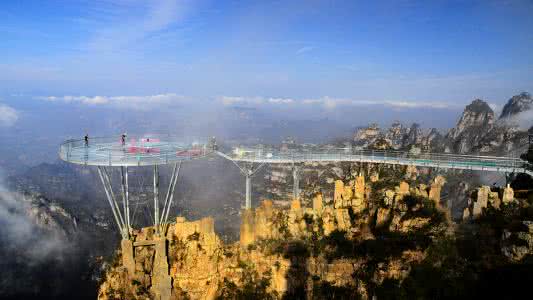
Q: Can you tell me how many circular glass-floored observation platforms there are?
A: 1